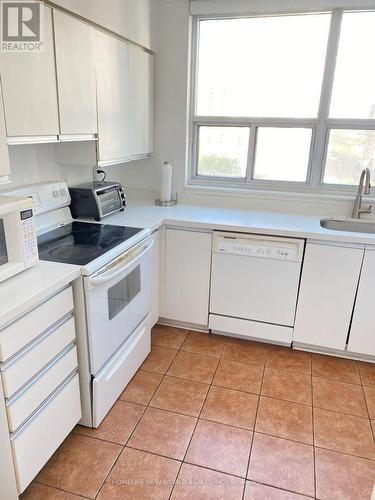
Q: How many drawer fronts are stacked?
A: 4